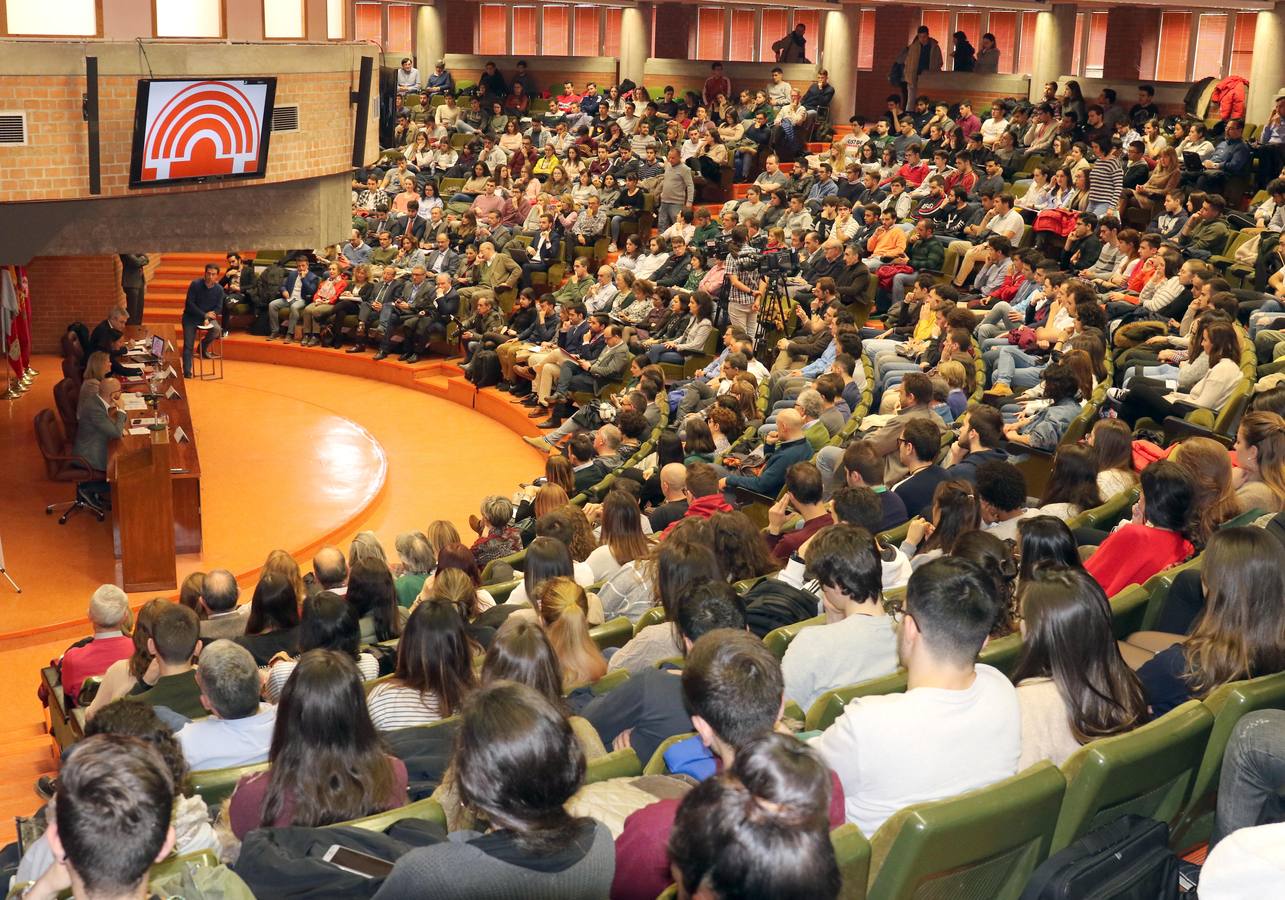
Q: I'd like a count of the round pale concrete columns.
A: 5